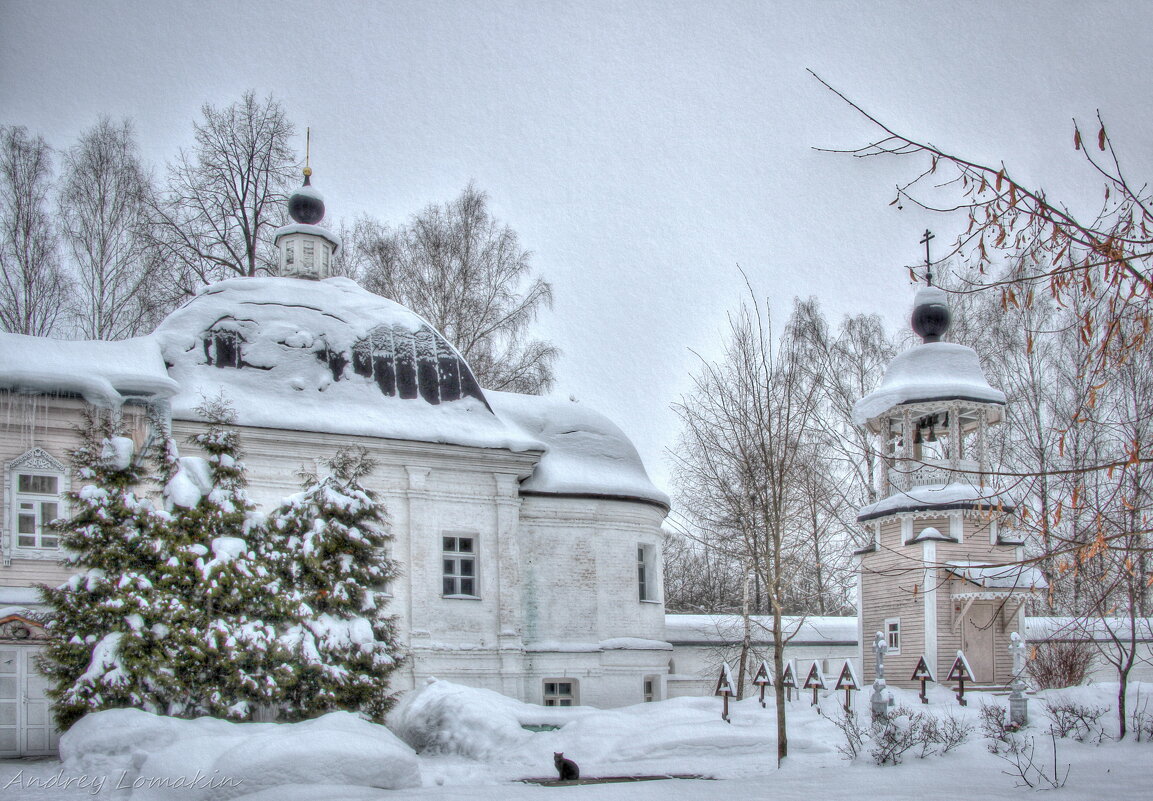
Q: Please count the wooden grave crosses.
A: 7